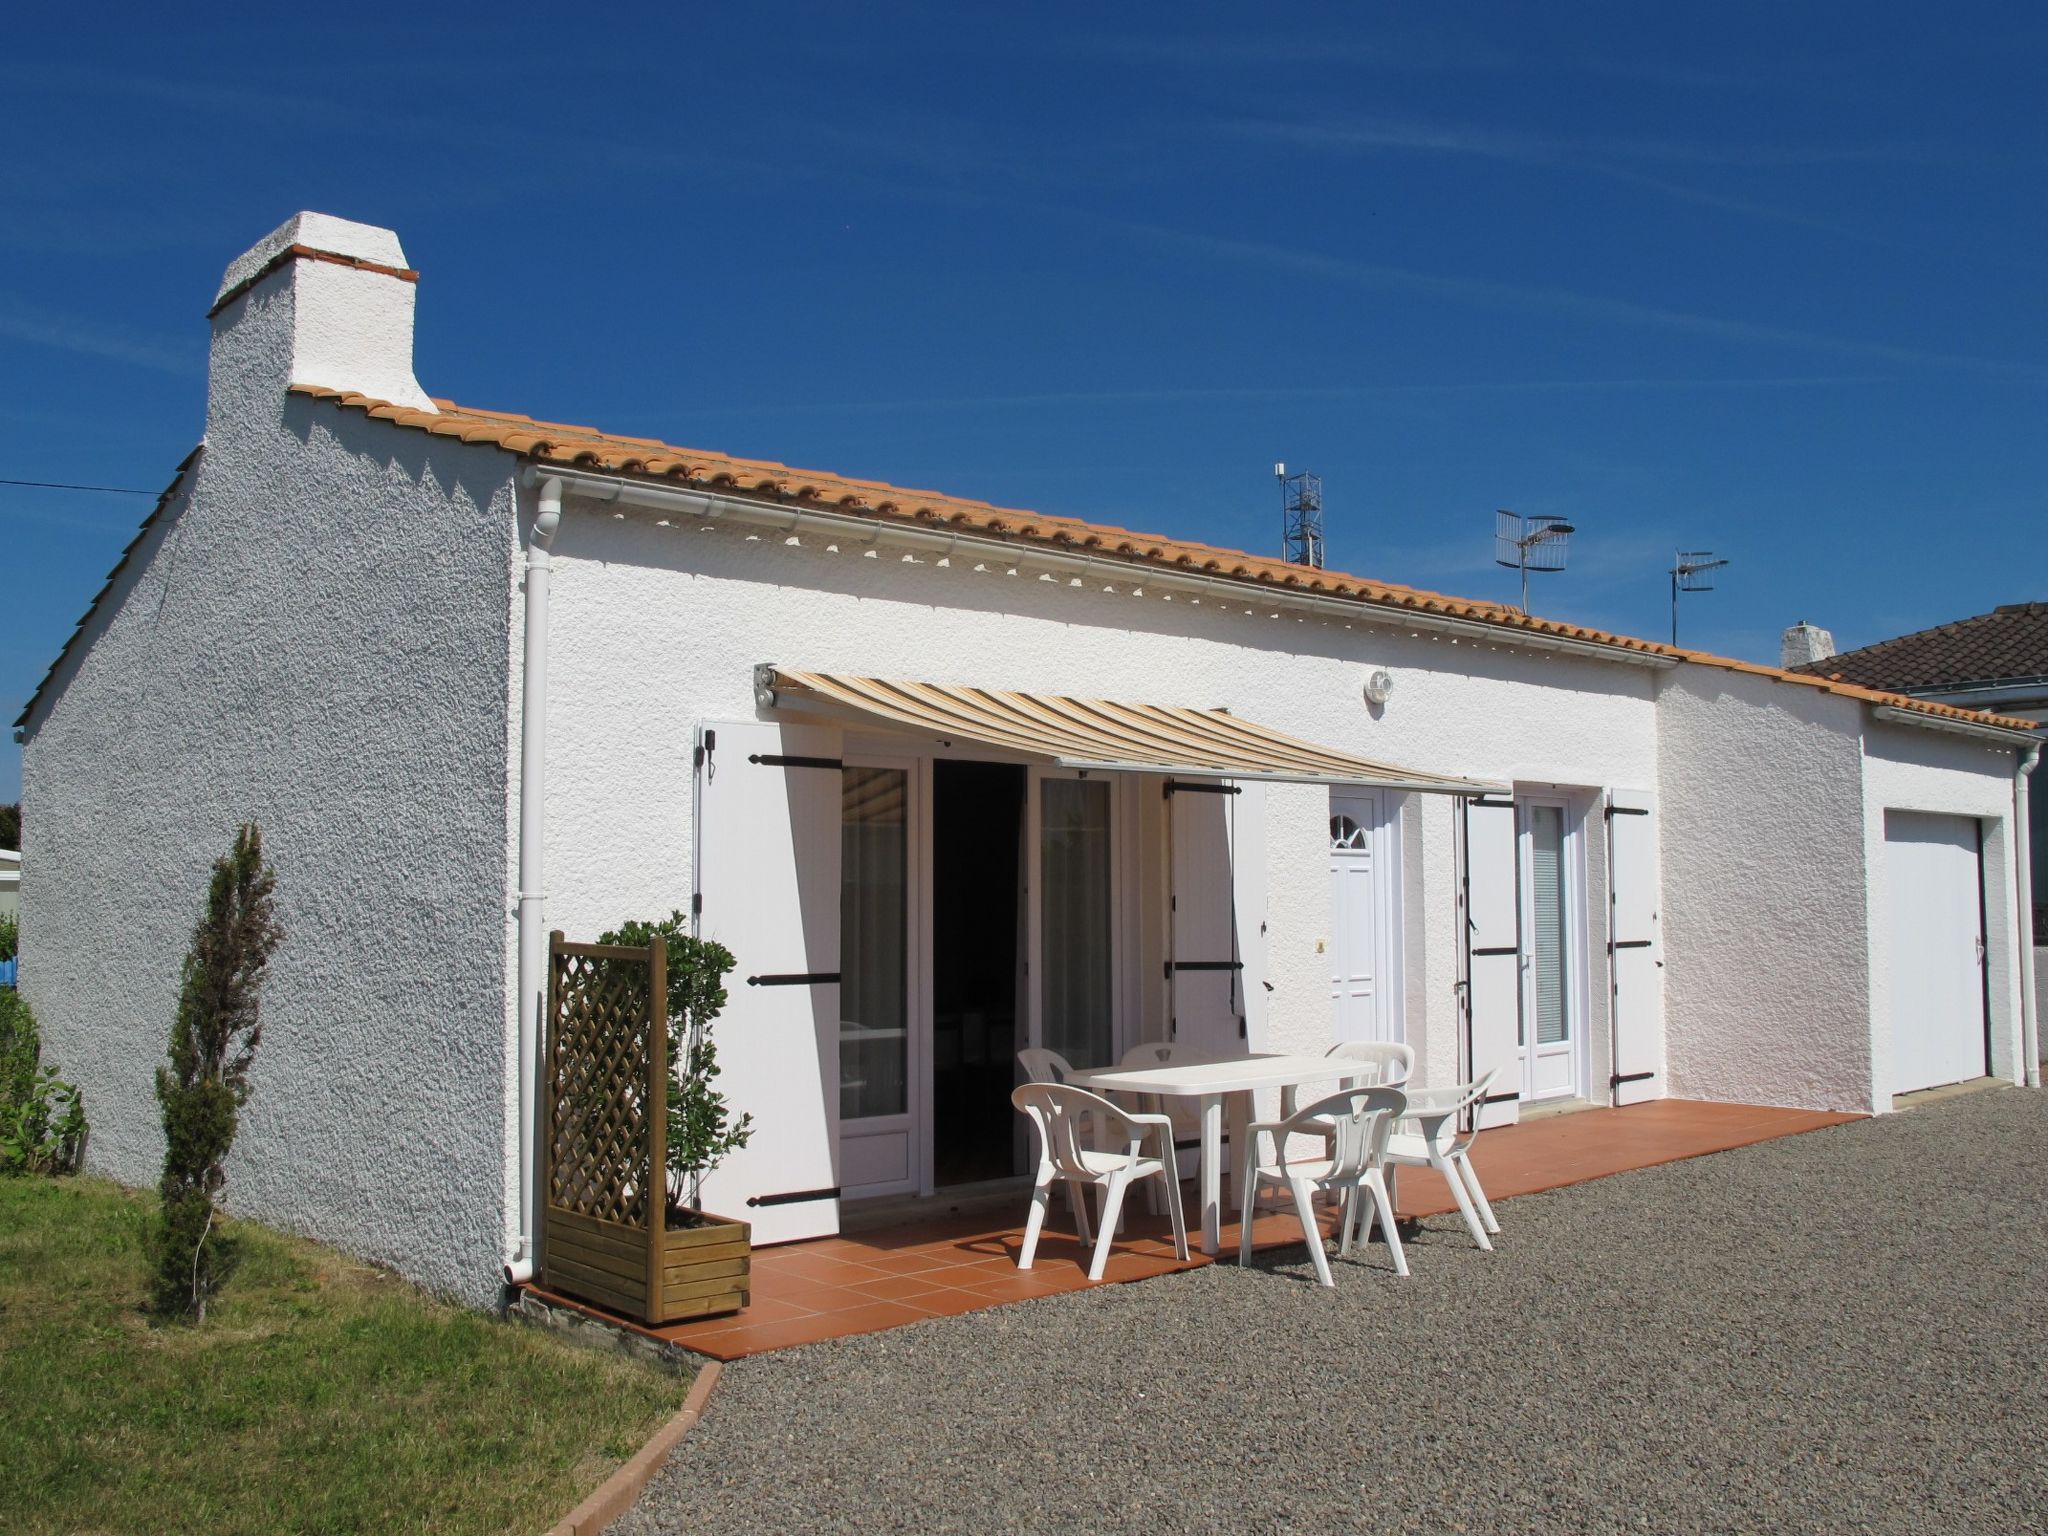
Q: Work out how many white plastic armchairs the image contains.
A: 6